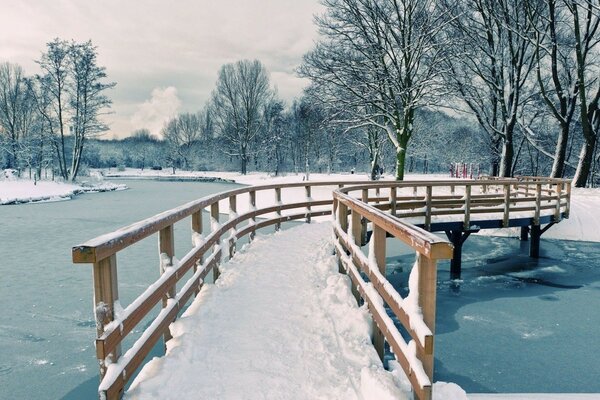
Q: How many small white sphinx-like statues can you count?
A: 0